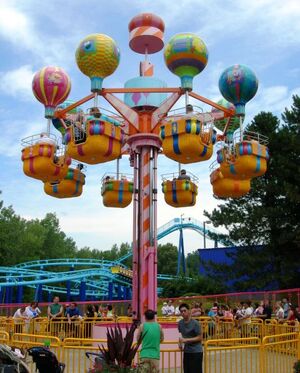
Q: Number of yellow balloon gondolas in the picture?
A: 8